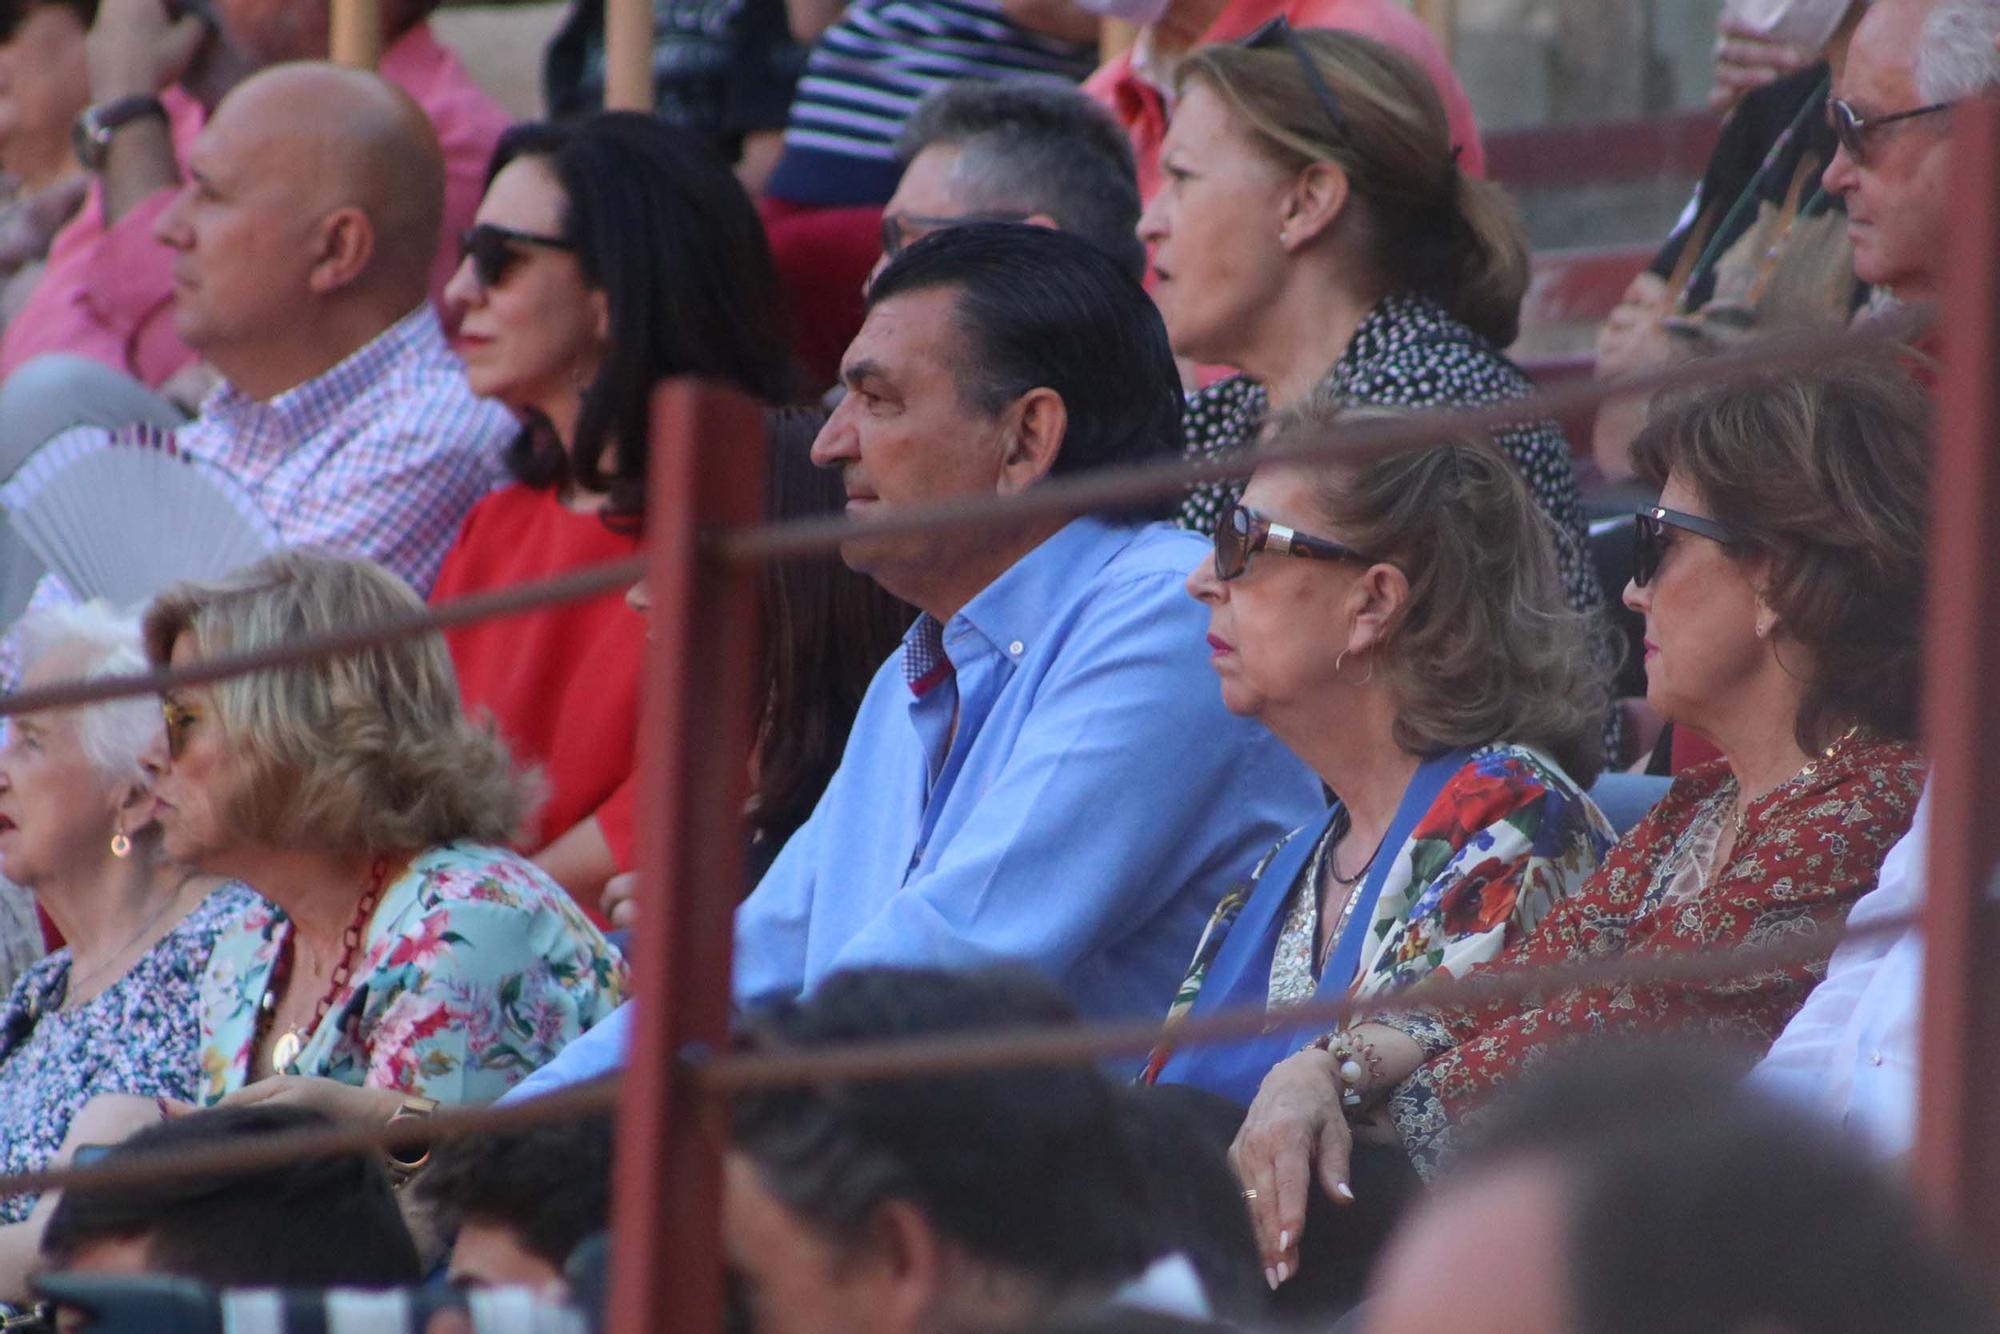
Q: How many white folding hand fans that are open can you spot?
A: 1